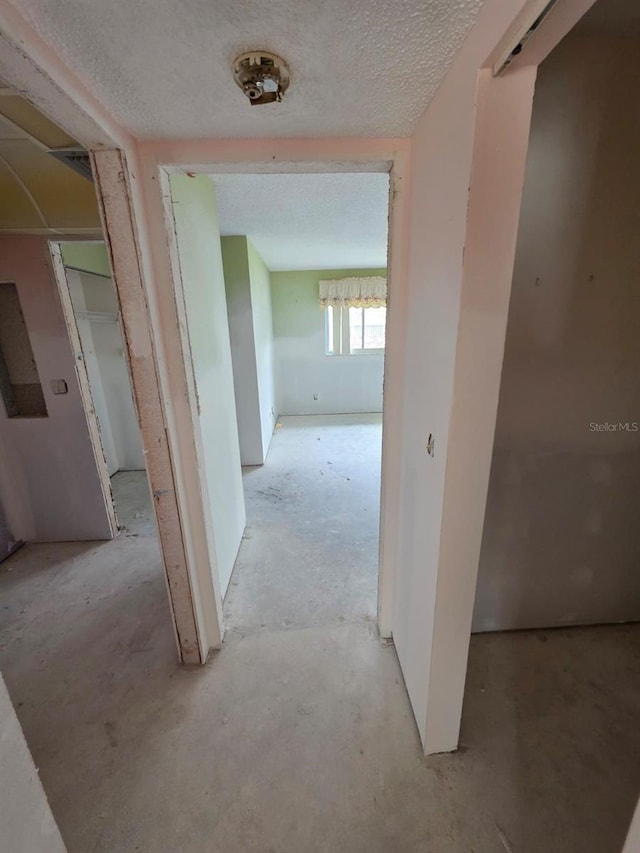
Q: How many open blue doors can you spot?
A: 0